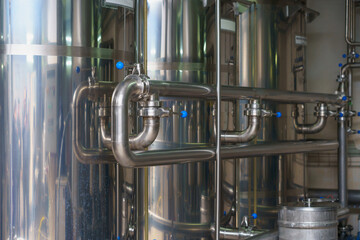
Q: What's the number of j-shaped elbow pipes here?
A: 3